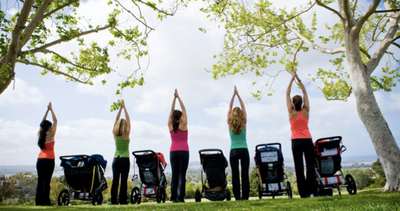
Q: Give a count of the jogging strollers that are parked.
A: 5